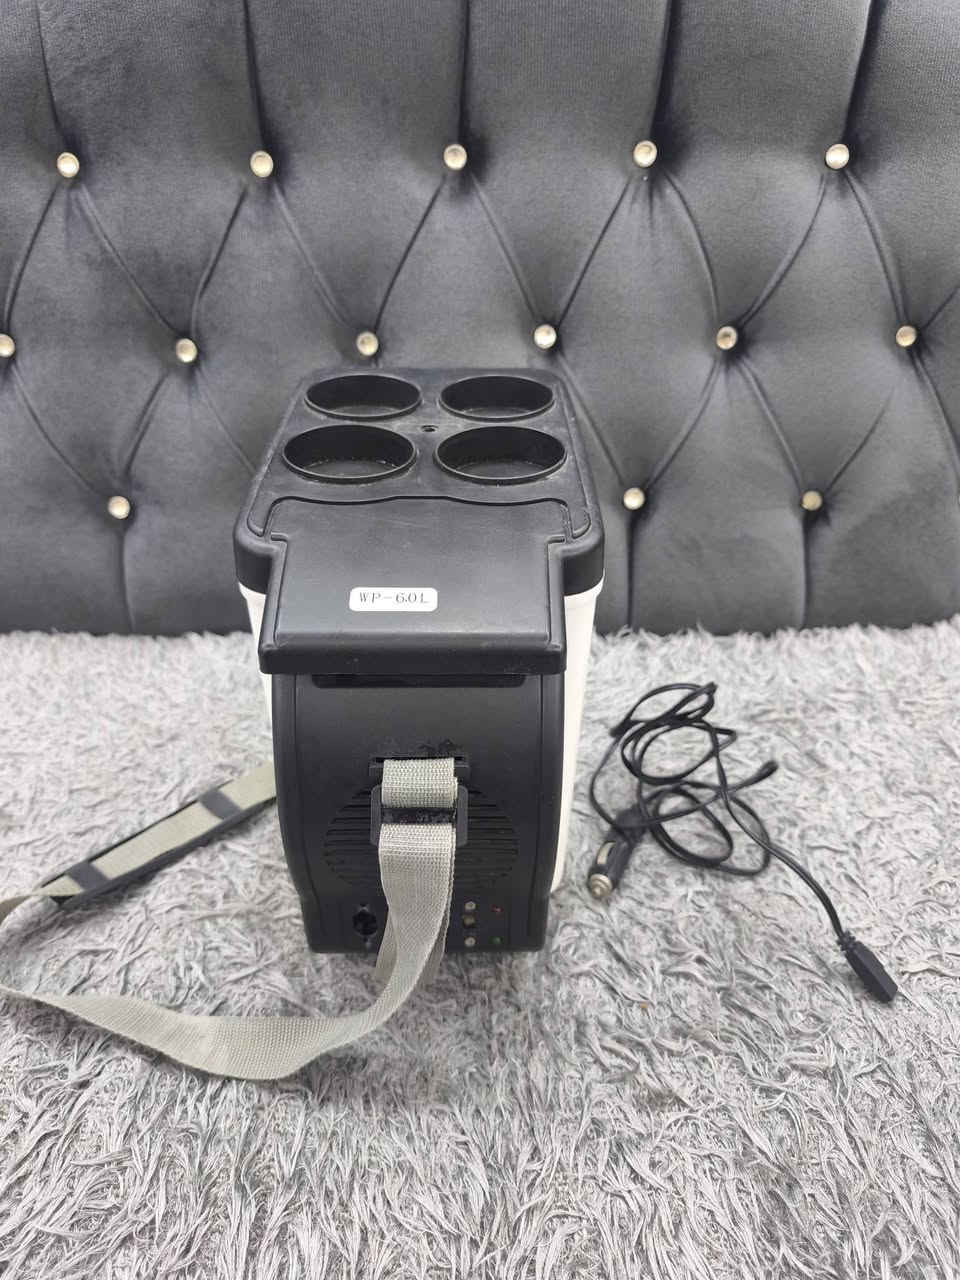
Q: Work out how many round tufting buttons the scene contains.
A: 14